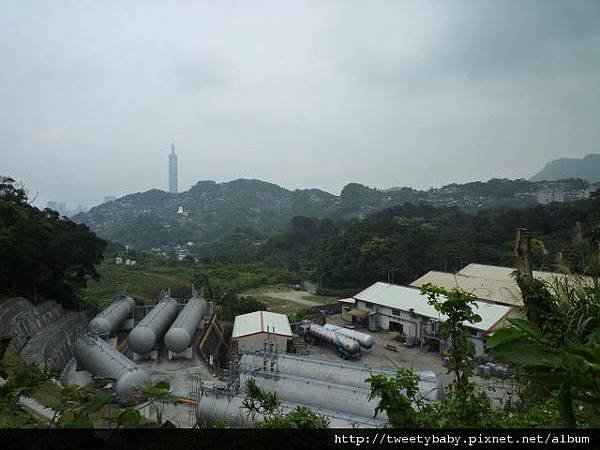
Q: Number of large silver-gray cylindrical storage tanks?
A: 7